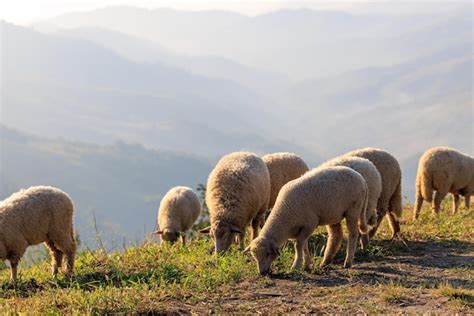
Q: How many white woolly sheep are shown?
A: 8